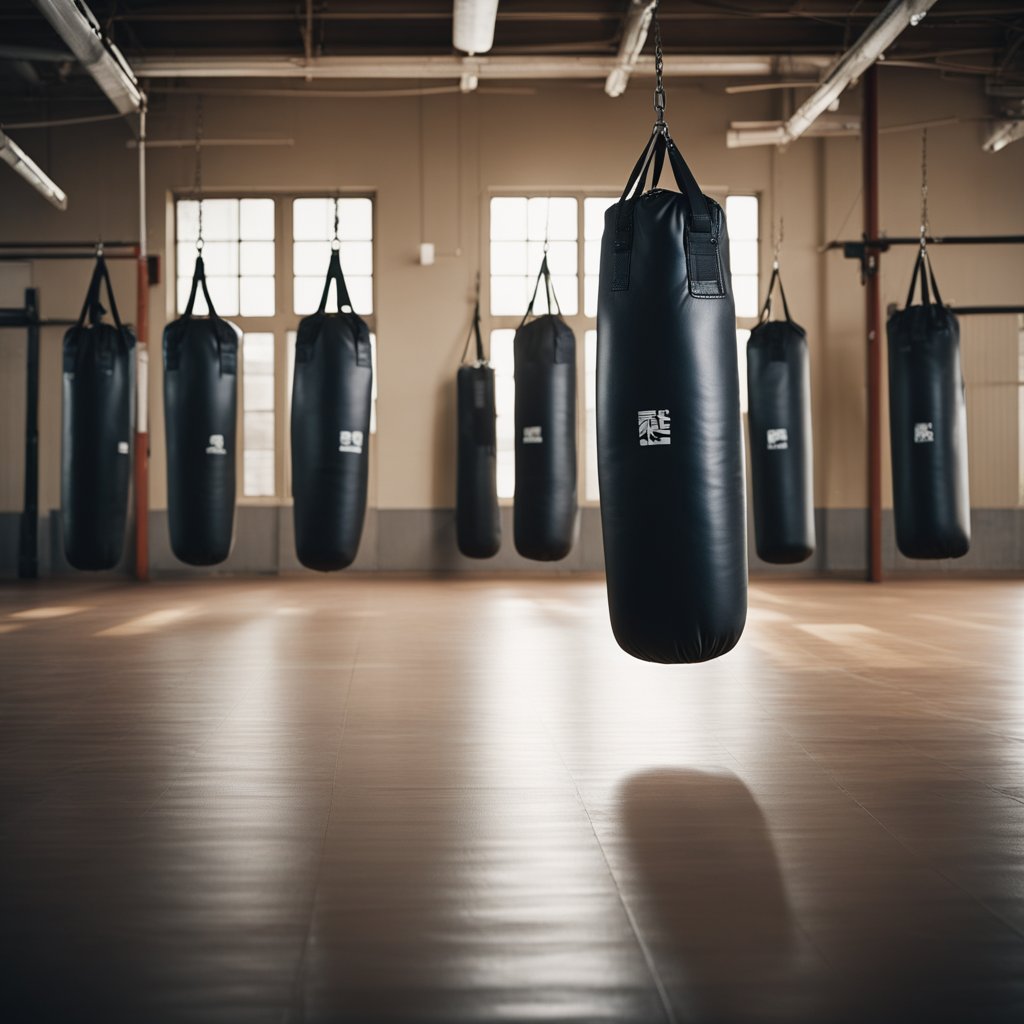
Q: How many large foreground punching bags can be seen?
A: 1